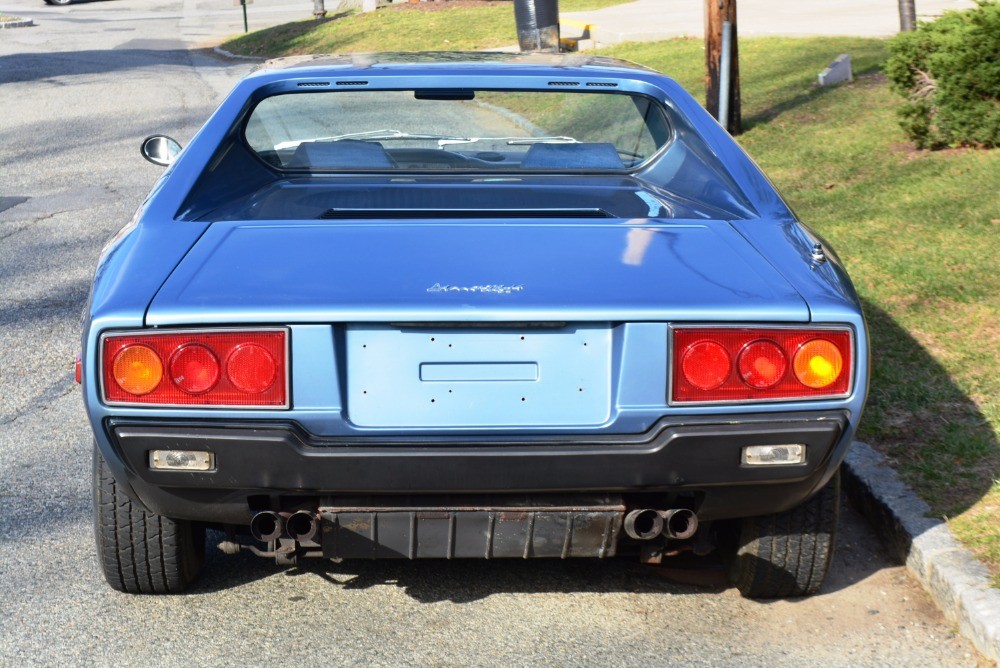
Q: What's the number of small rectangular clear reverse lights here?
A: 2